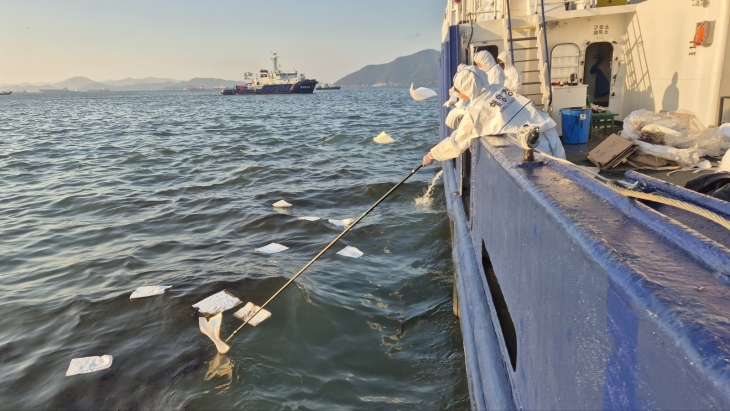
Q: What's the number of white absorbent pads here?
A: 12